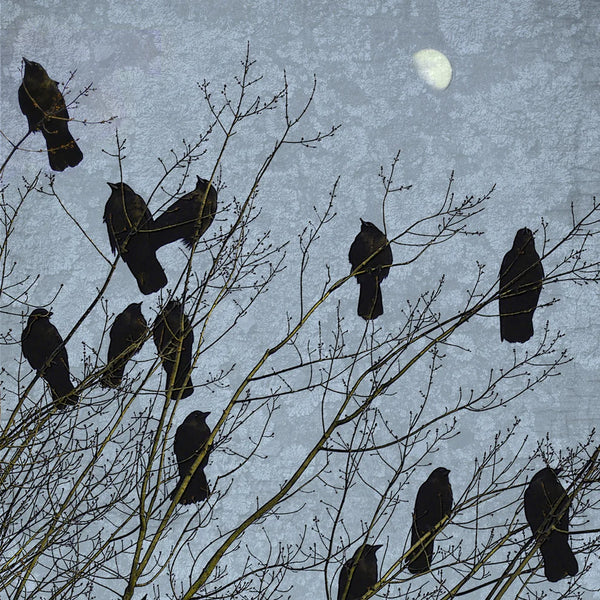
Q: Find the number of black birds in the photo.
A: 12